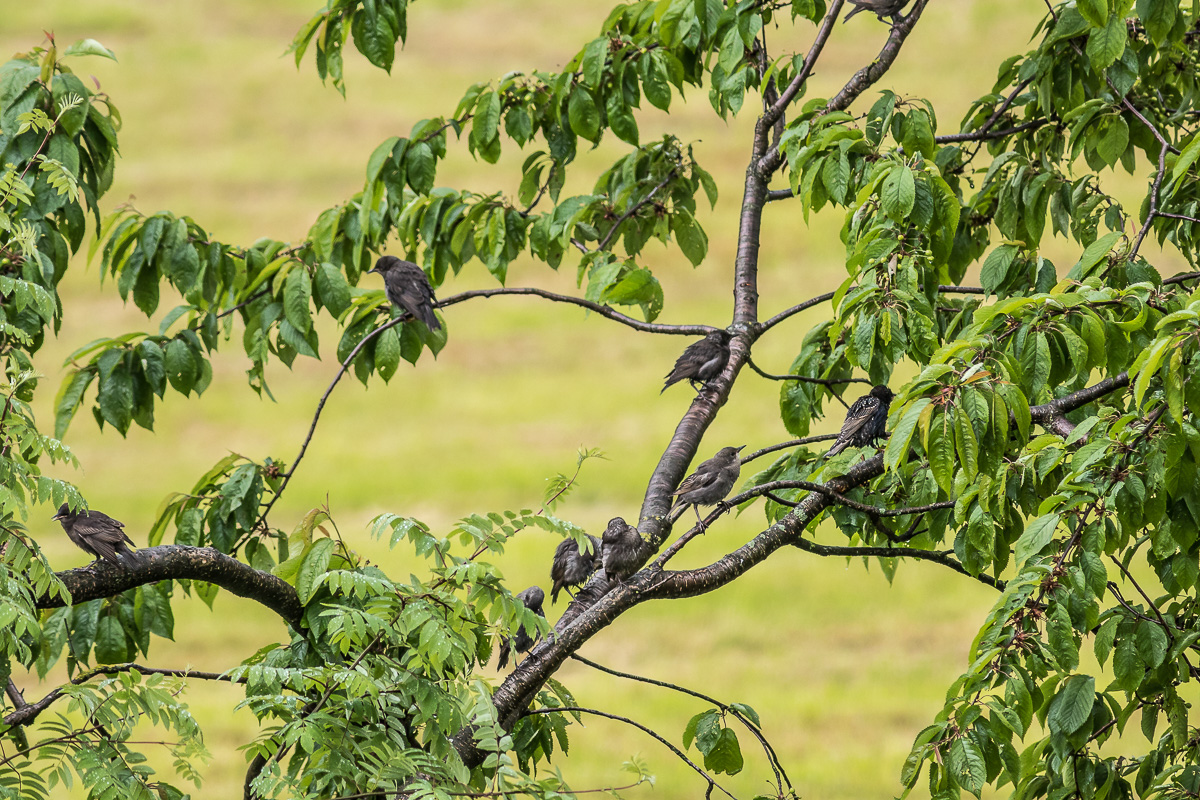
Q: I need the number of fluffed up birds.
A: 2